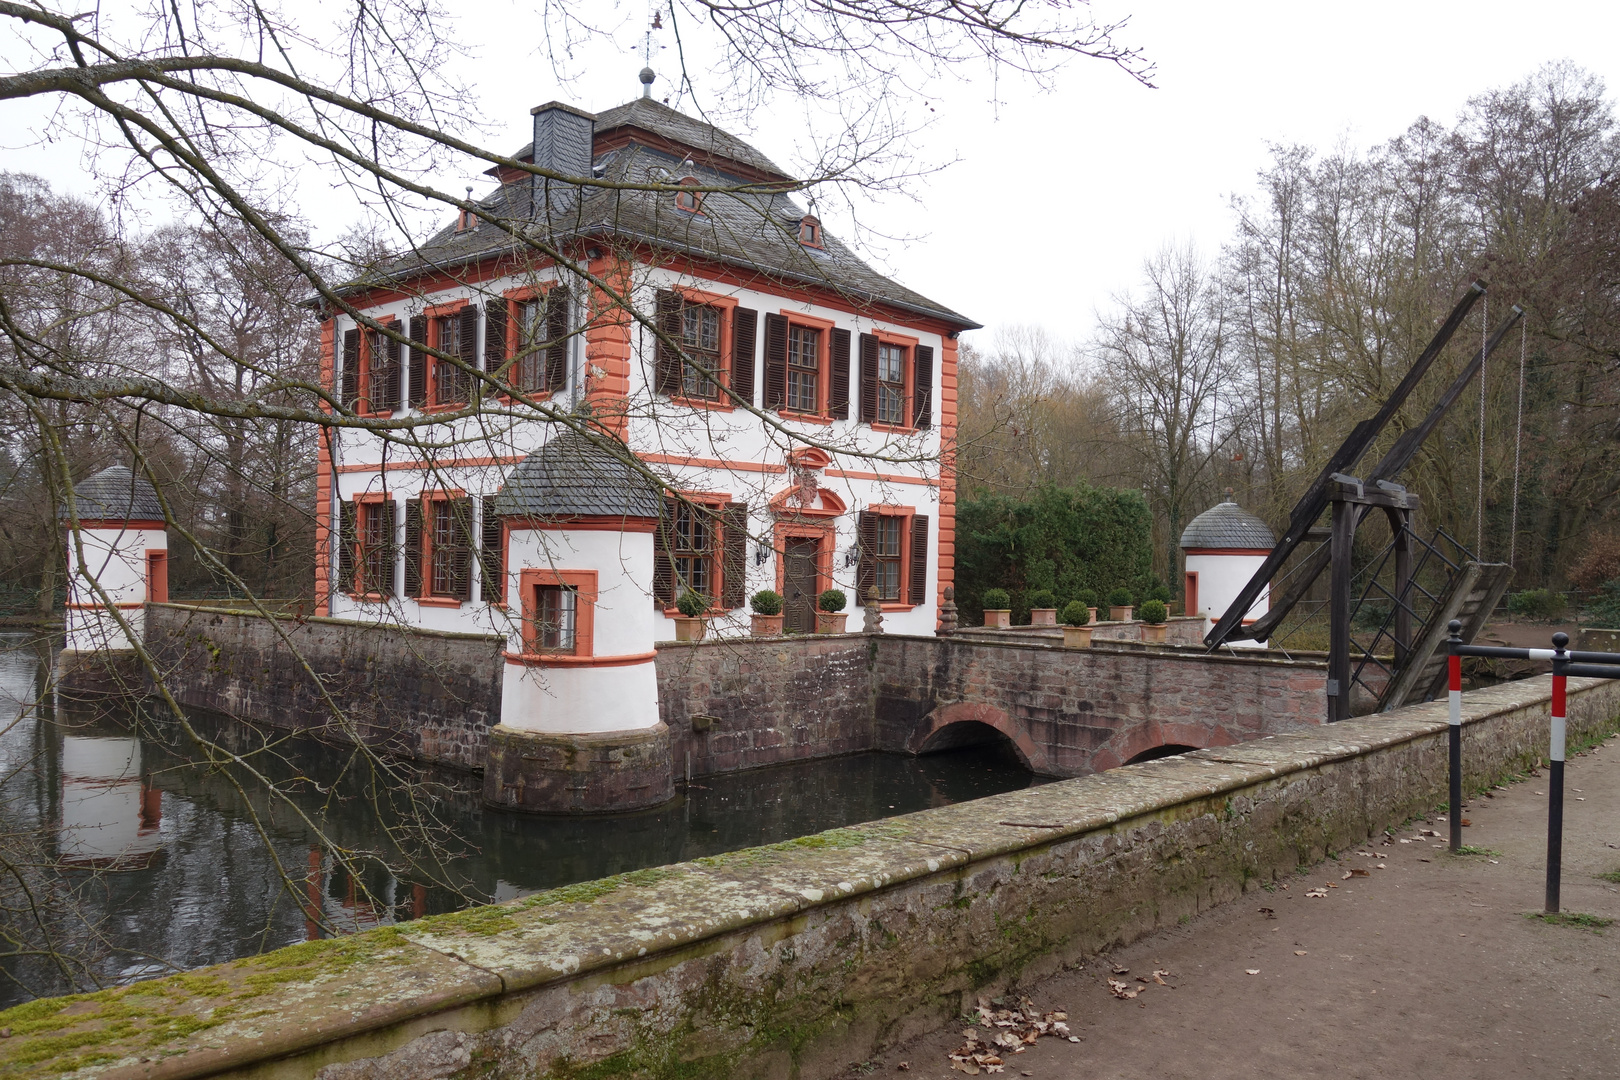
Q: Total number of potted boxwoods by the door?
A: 3